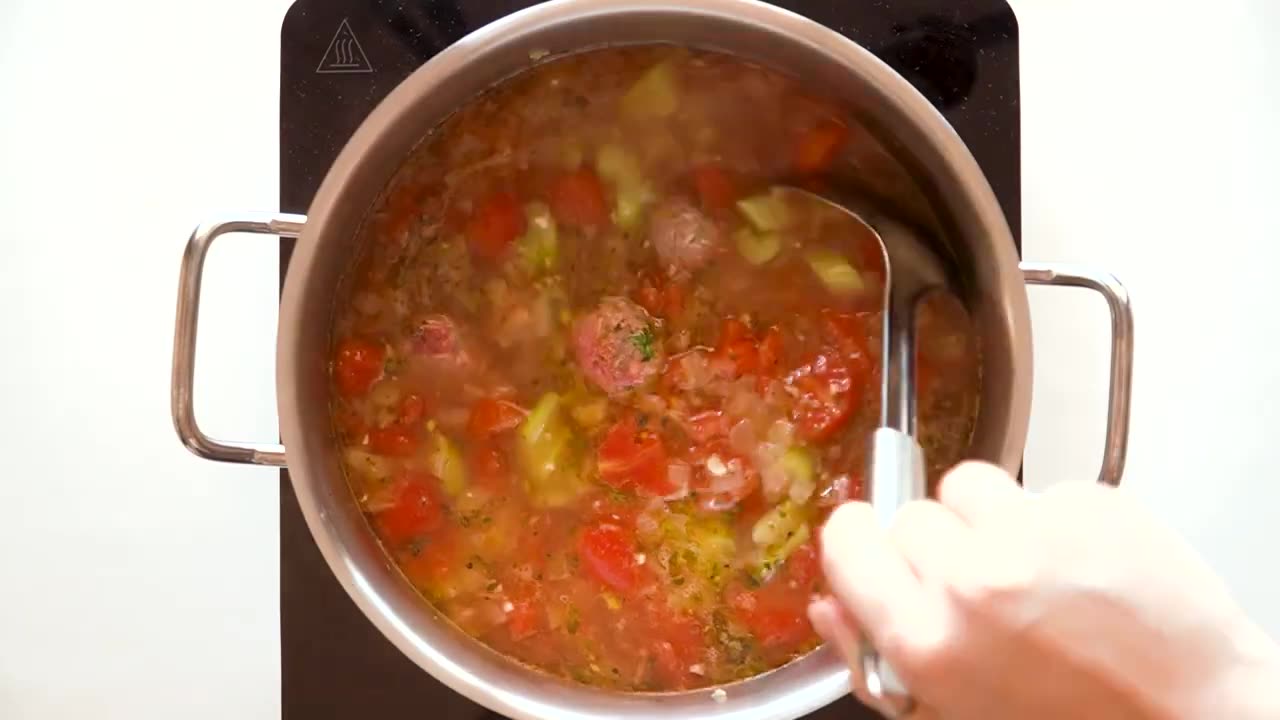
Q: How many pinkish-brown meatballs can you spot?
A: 3